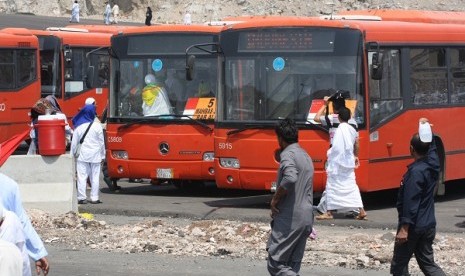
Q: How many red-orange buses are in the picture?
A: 4